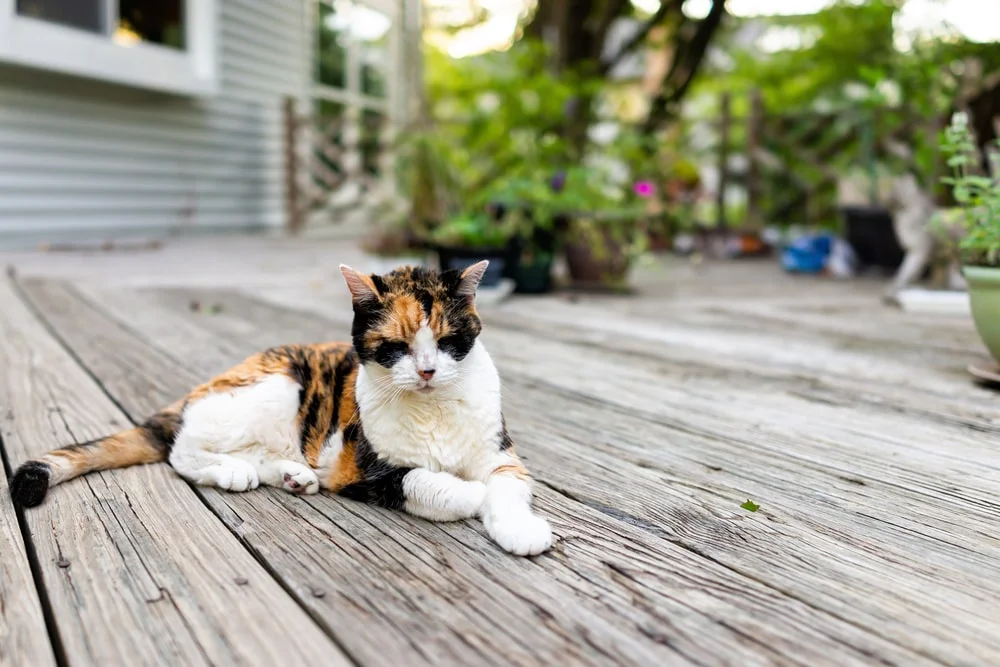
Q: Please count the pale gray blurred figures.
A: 1